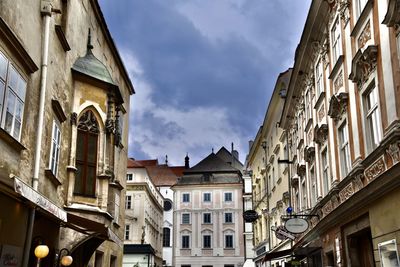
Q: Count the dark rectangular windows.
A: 9